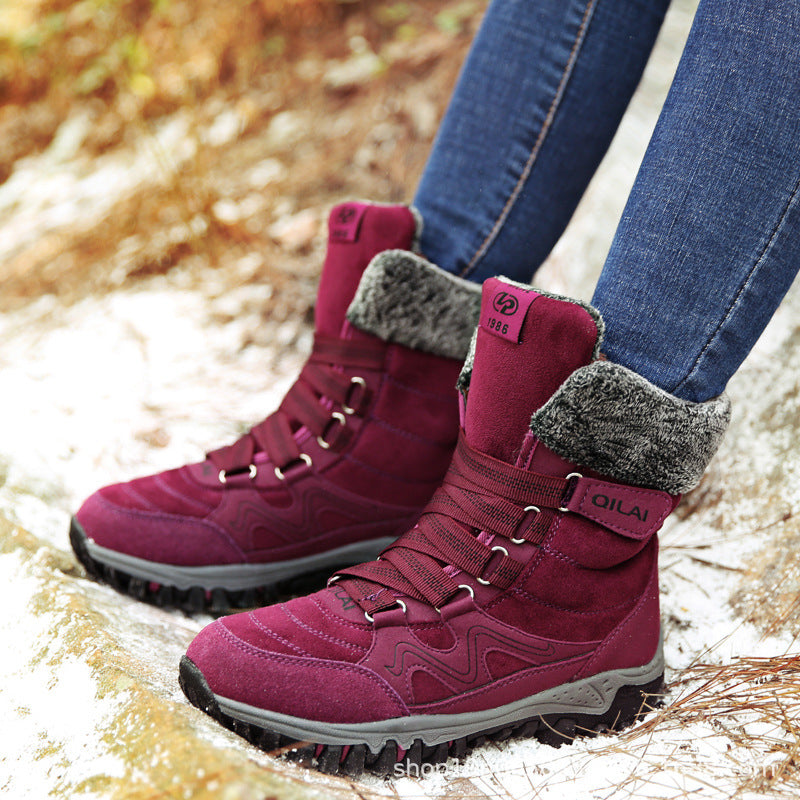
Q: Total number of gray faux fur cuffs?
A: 2